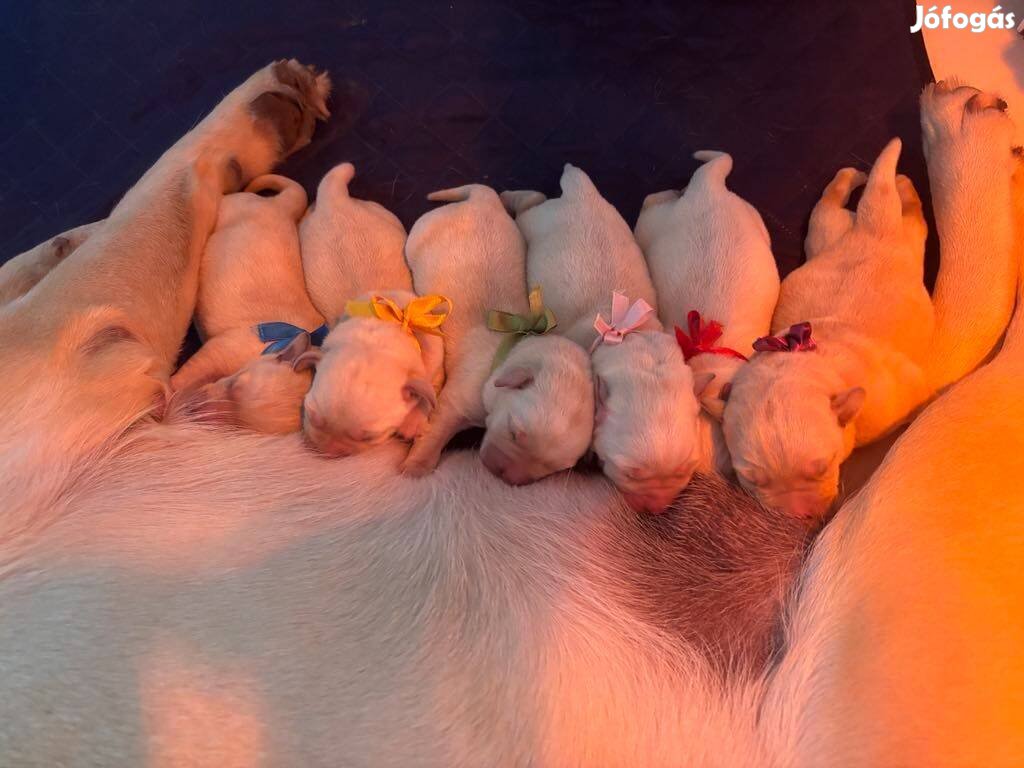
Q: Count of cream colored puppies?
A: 6